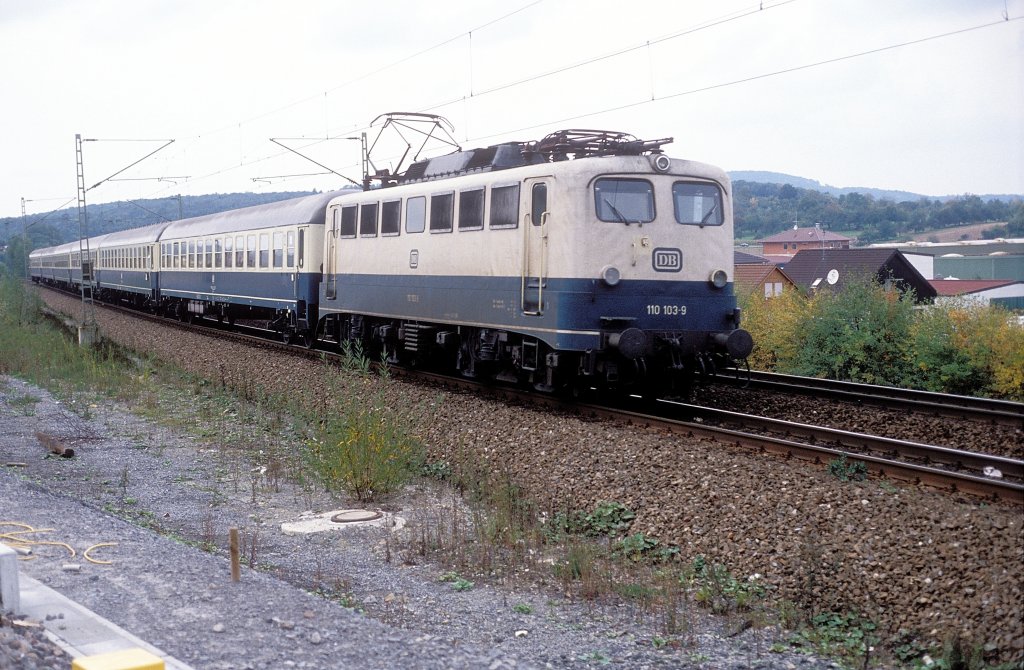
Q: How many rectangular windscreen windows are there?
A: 2